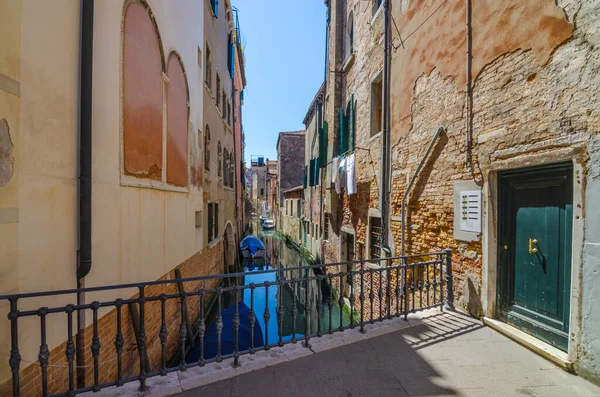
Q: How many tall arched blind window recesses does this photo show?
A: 2